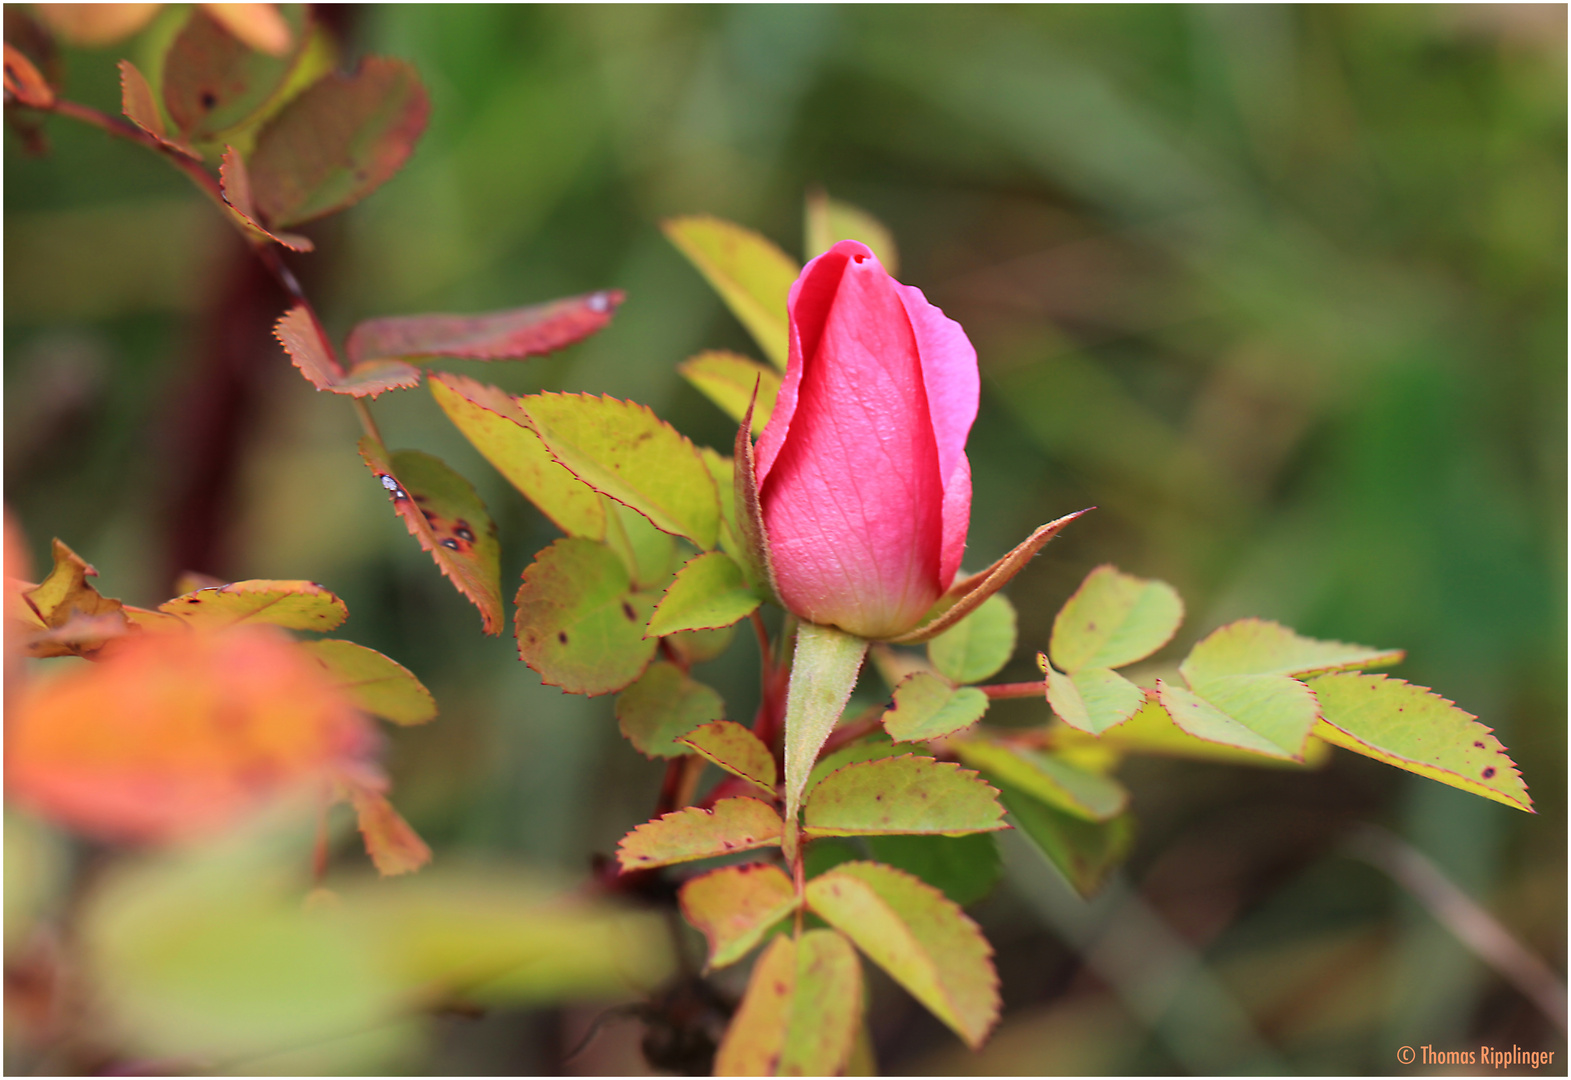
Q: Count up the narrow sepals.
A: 3